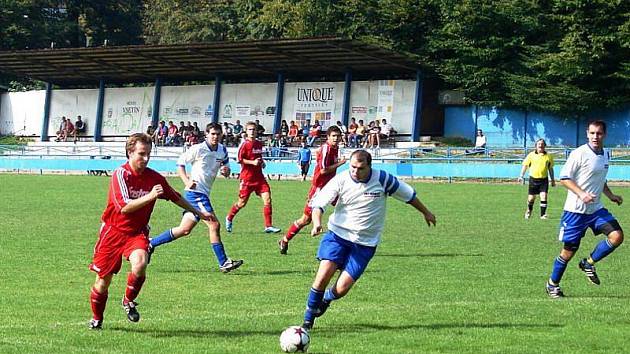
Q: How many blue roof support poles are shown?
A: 7